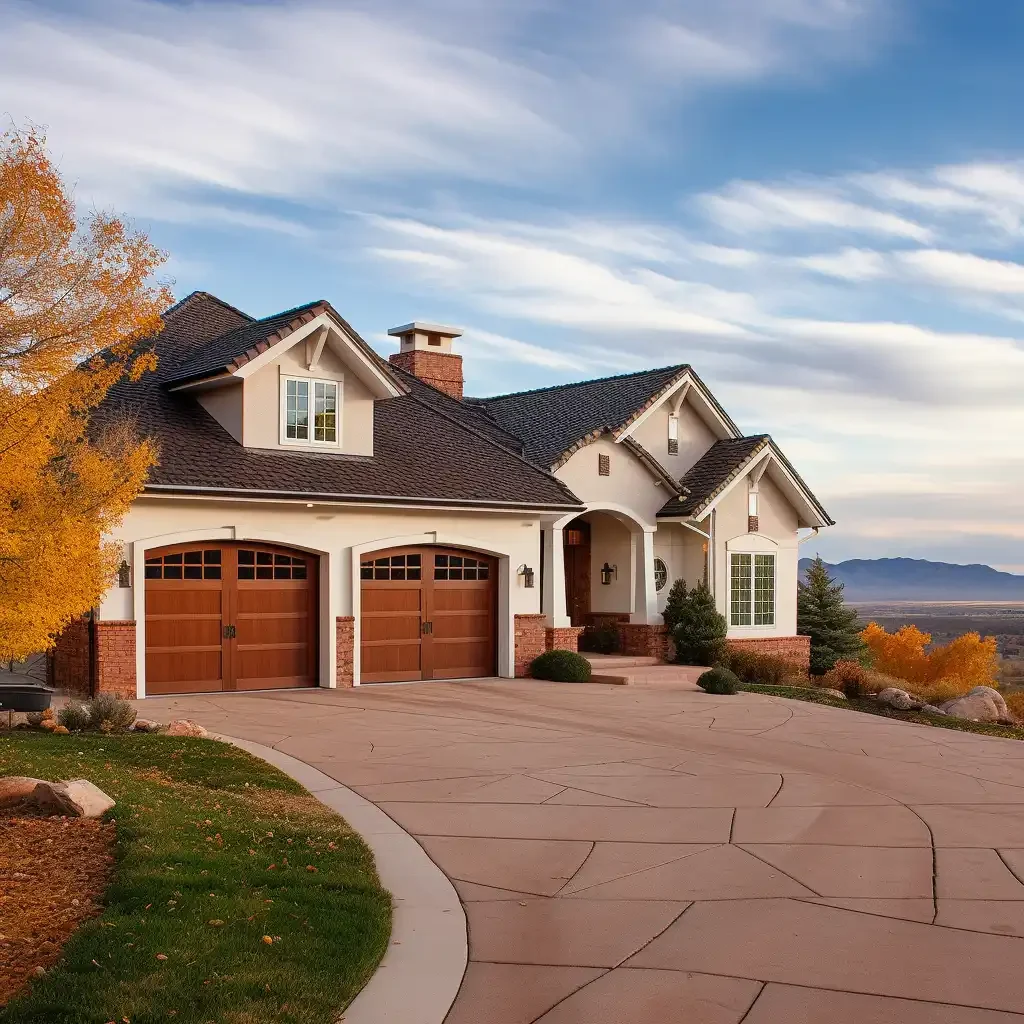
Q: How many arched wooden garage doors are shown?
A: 2